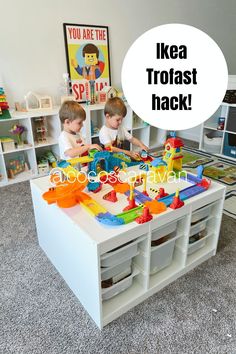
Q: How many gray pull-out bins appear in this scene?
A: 8